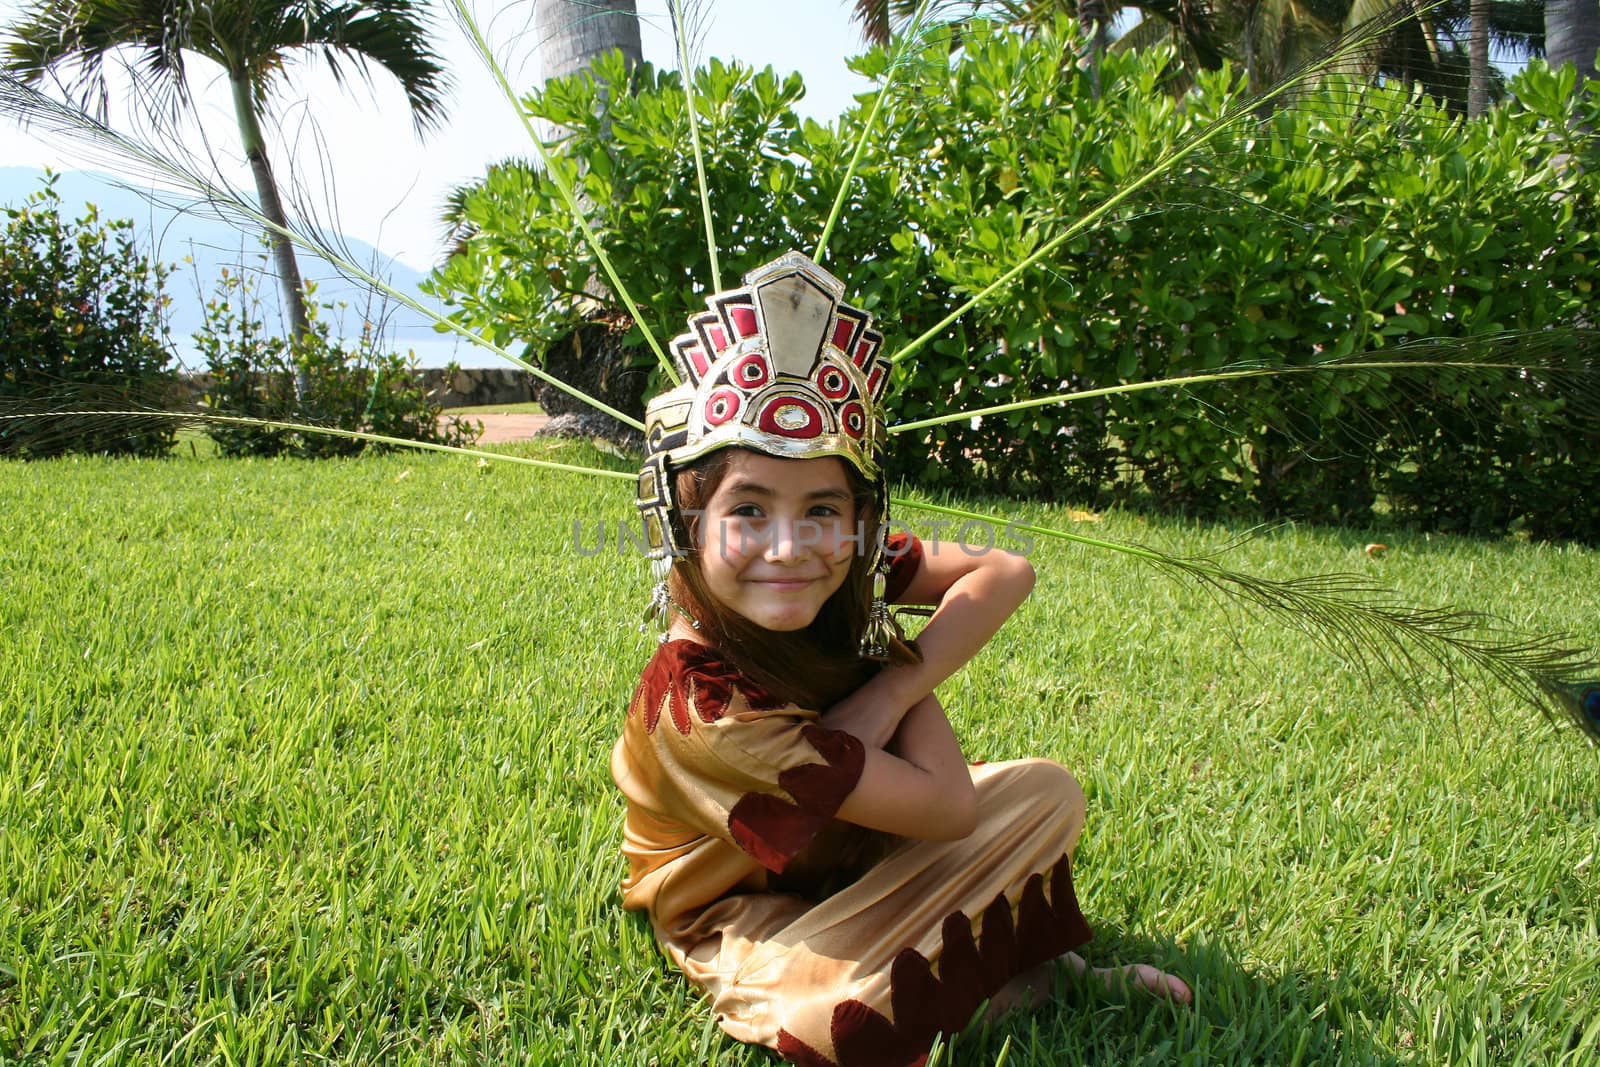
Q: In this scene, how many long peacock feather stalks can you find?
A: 8